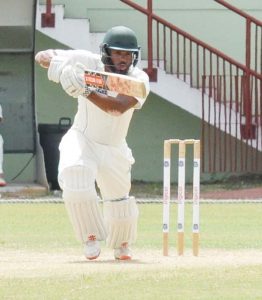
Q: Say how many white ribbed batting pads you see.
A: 2